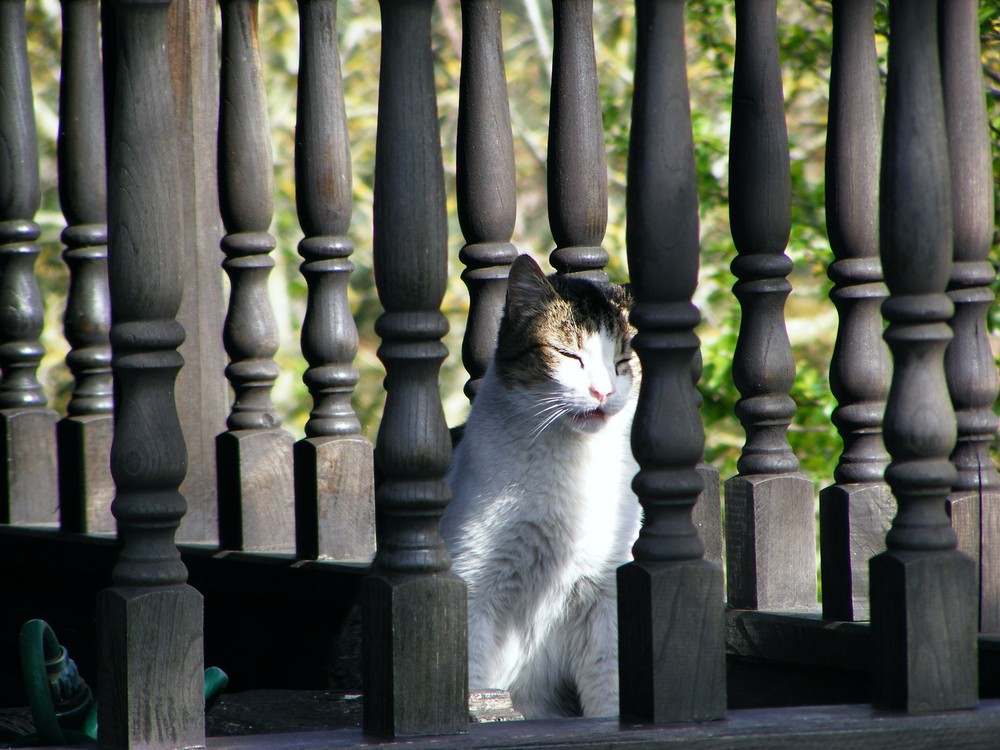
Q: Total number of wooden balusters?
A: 14